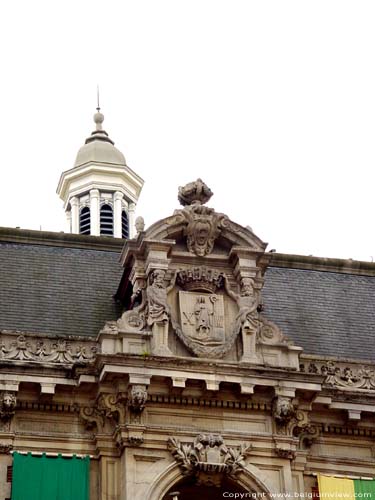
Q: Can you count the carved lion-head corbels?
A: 3